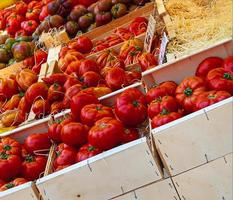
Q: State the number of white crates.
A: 5